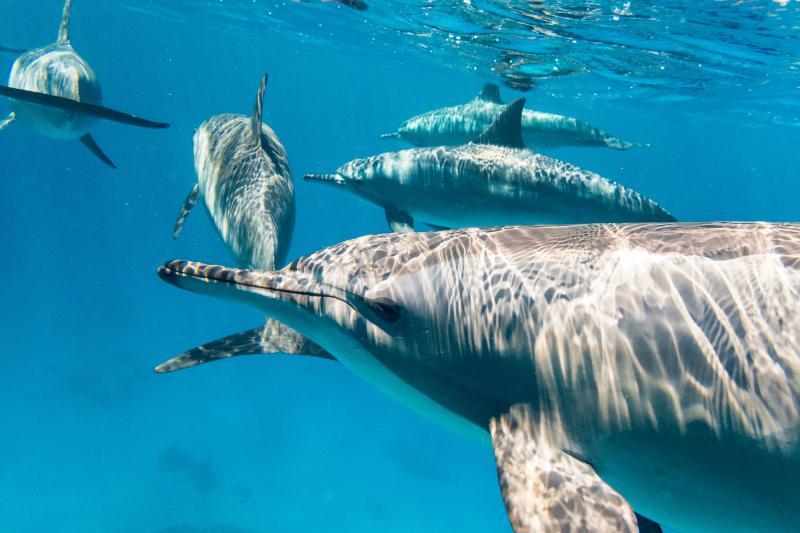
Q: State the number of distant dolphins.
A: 4